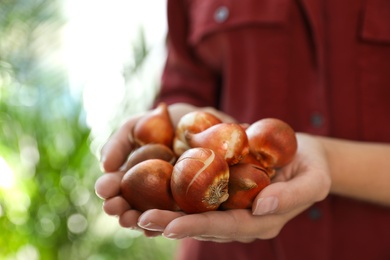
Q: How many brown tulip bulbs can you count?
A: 8